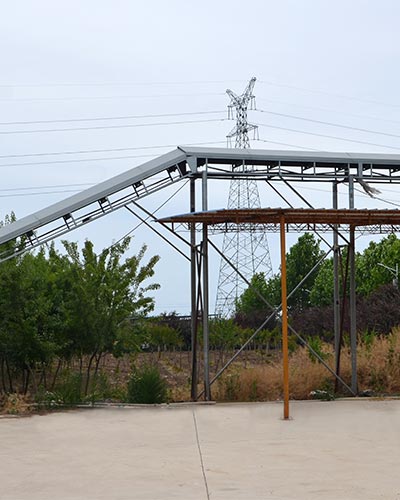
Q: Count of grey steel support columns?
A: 4